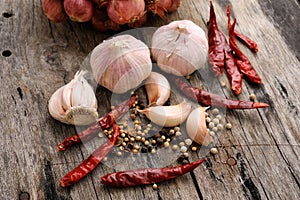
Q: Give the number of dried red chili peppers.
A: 8